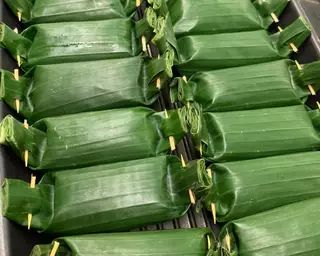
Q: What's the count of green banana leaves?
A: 12